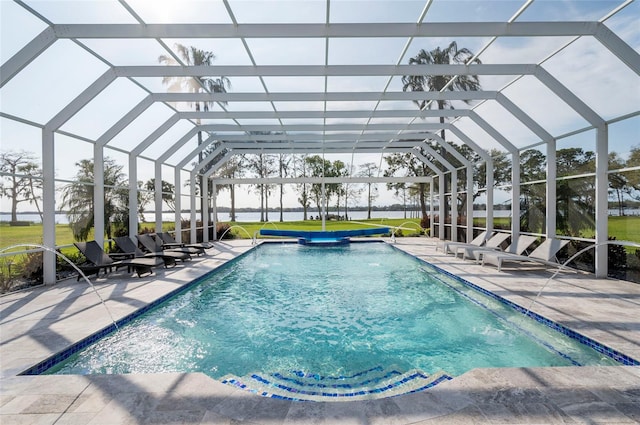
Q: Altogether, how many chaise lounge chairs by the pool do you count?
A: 8